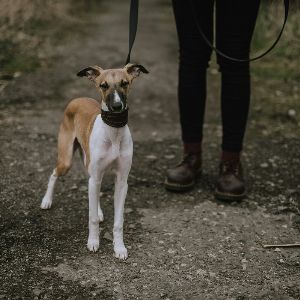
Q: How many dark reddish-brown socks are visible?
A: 2